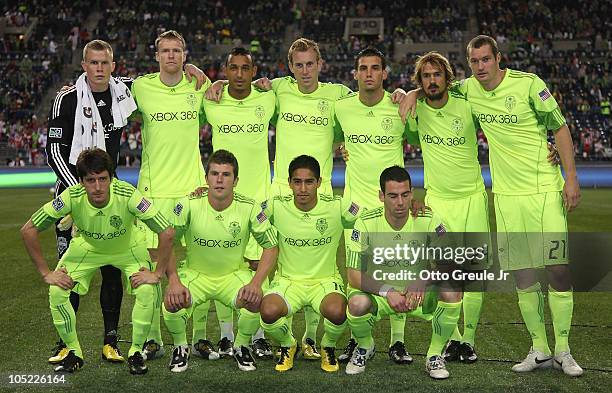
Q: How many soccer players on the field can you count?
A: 11